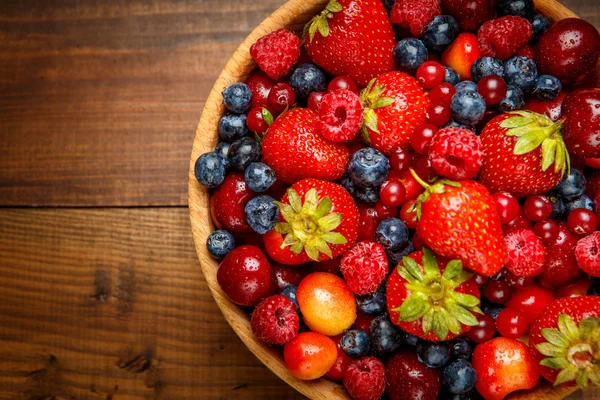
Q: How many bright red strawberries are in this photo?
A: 8